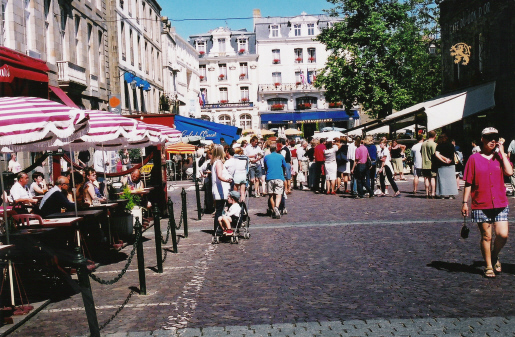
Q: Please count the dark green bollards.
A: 6